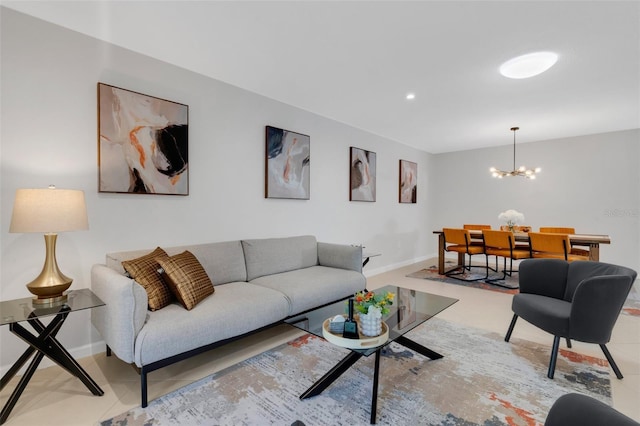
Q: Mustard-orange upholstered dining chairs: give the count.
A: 6